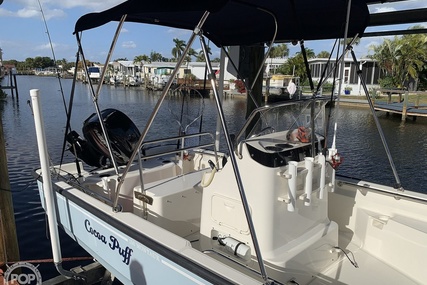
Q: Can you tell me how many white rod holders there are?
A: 4